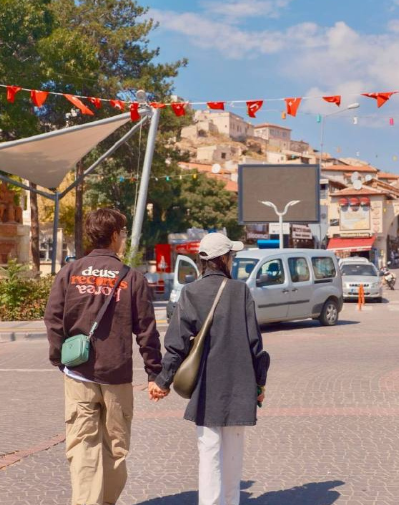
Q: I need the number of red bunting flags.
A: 13